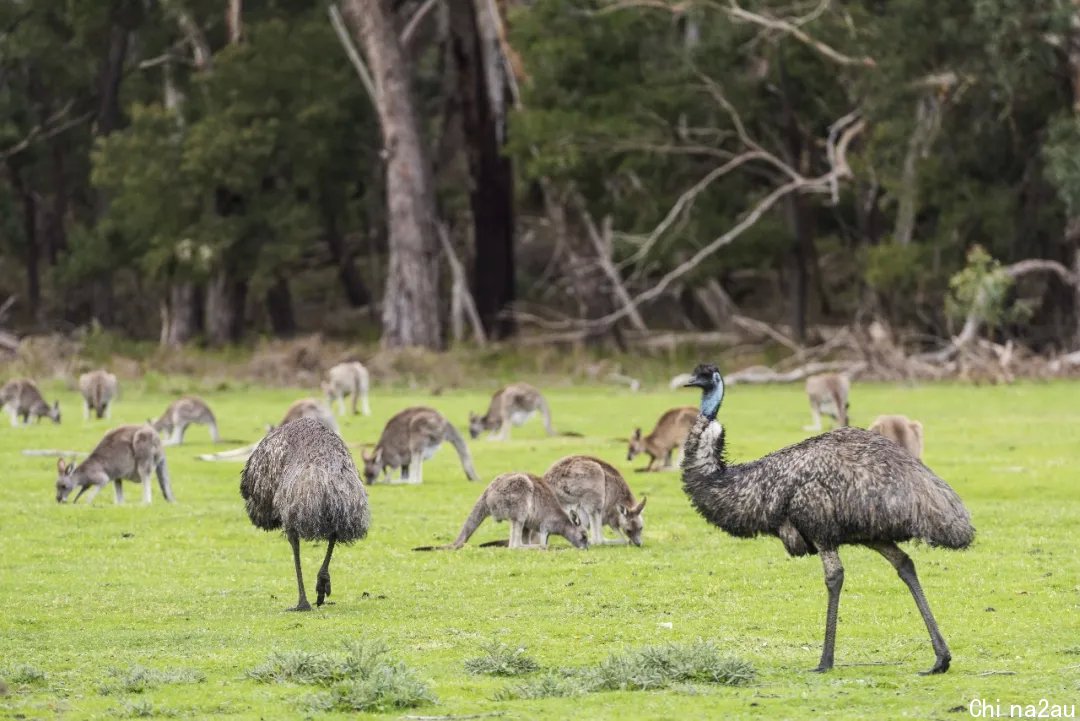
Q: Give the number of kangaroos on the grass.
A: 13